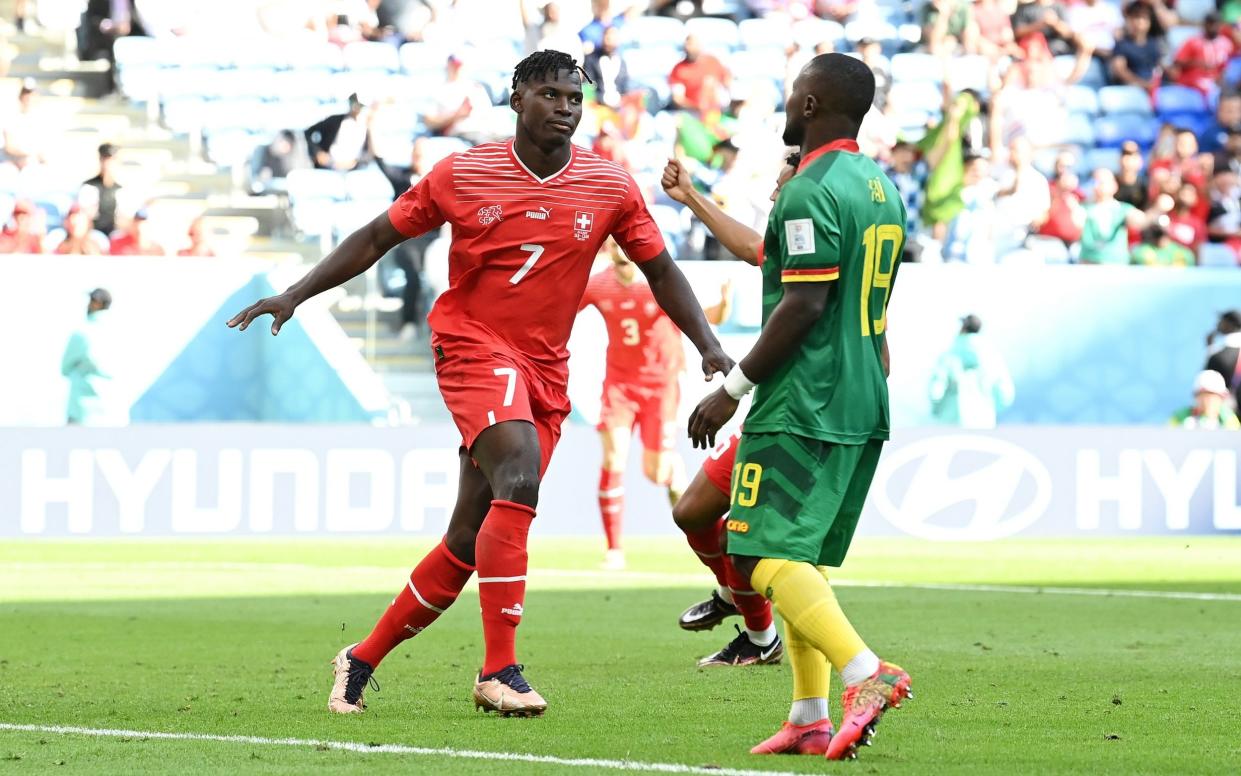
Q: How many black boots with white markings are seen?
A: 2